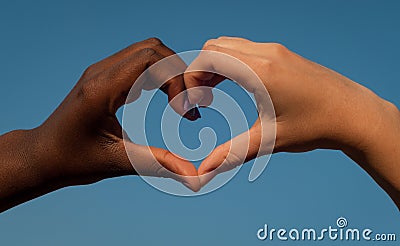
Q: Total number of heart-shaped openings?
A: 1